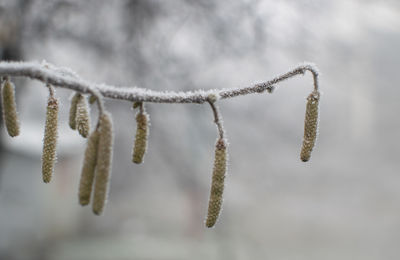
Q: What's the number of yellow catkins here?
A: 9